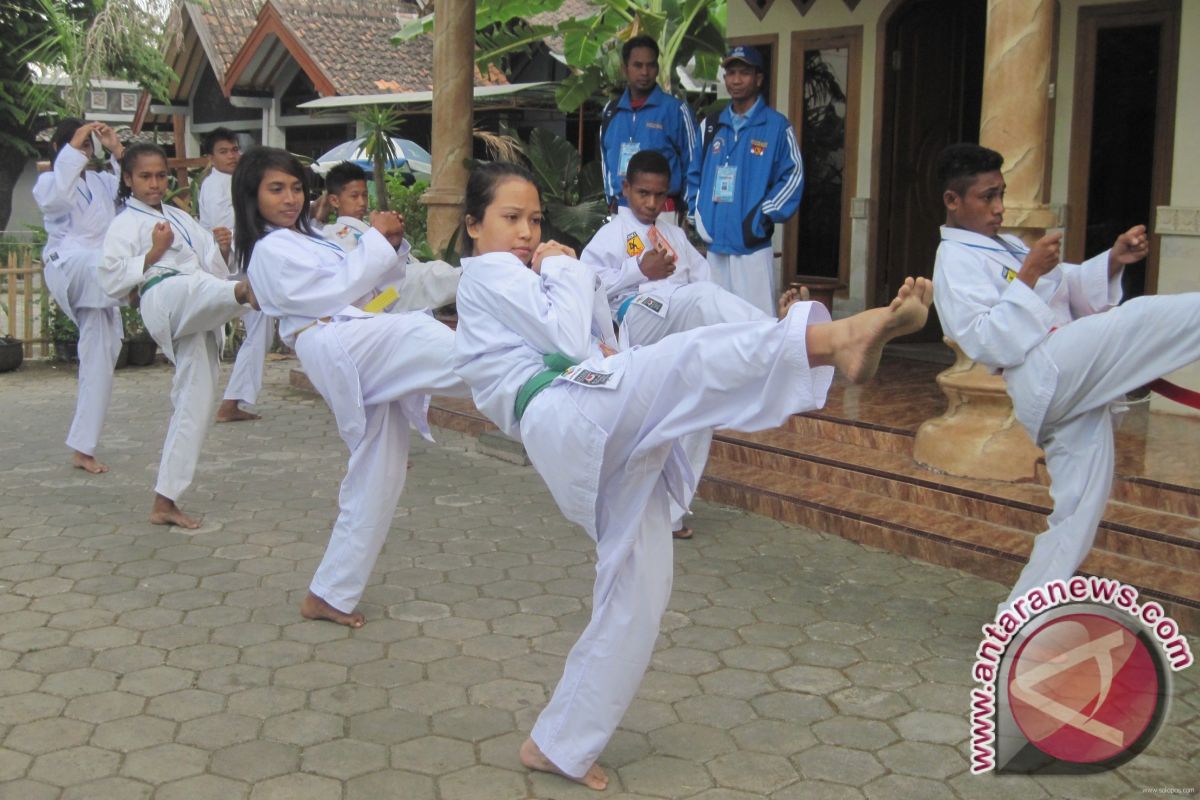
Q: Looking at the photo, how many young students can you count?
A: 8